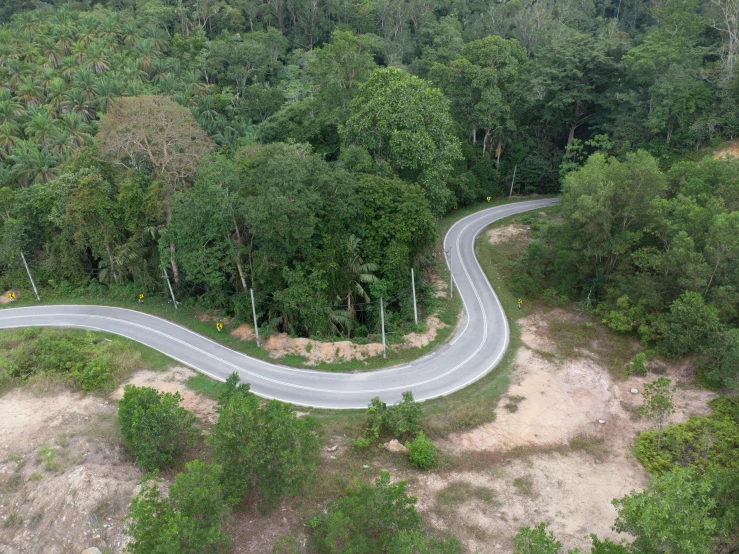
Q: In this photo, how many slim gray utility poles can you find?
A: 7